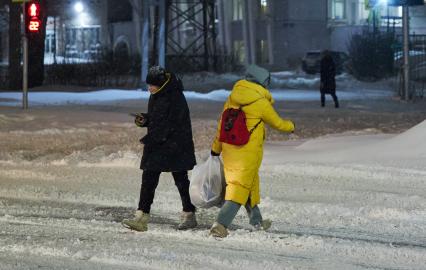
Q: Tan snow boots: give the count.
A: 4